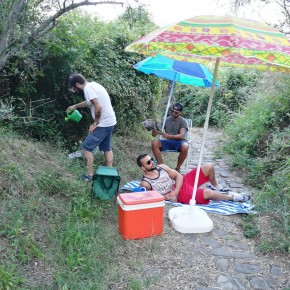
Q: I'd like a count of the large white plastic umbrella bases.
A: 1